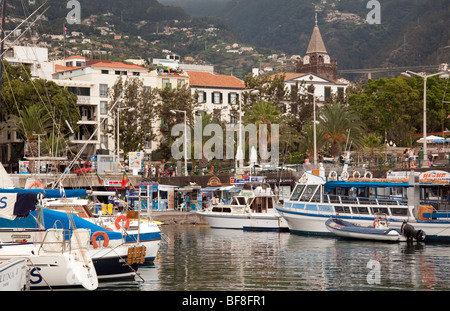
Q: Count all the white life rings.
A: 4